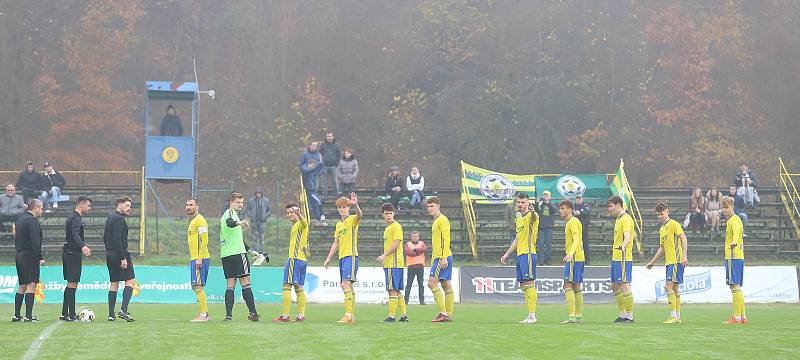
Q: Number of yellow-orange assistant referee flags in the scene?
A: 2